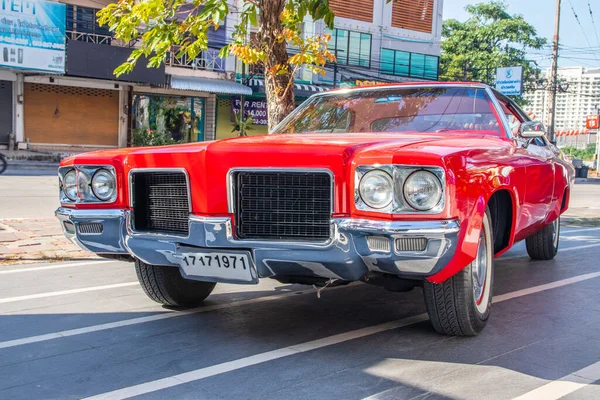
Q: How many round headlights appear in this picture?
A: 4